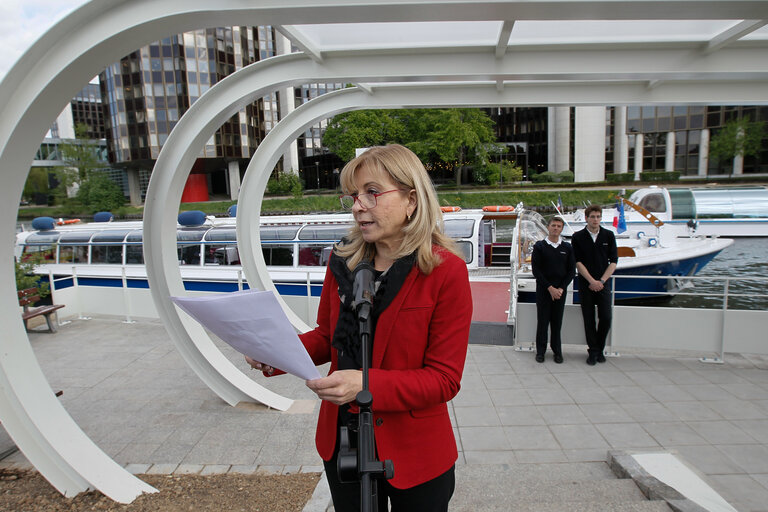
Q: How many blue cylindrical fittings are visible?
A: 4